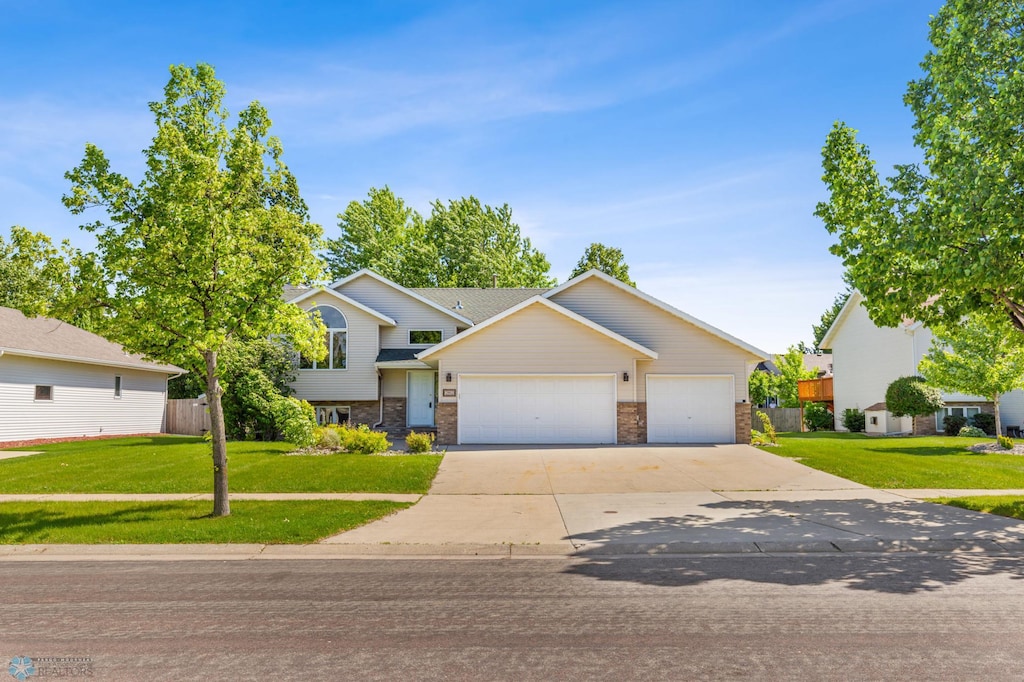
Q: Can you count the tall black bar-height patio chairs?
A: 0